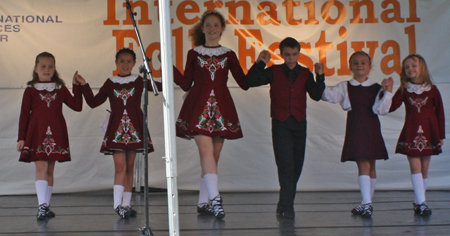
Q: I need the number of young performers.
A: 6